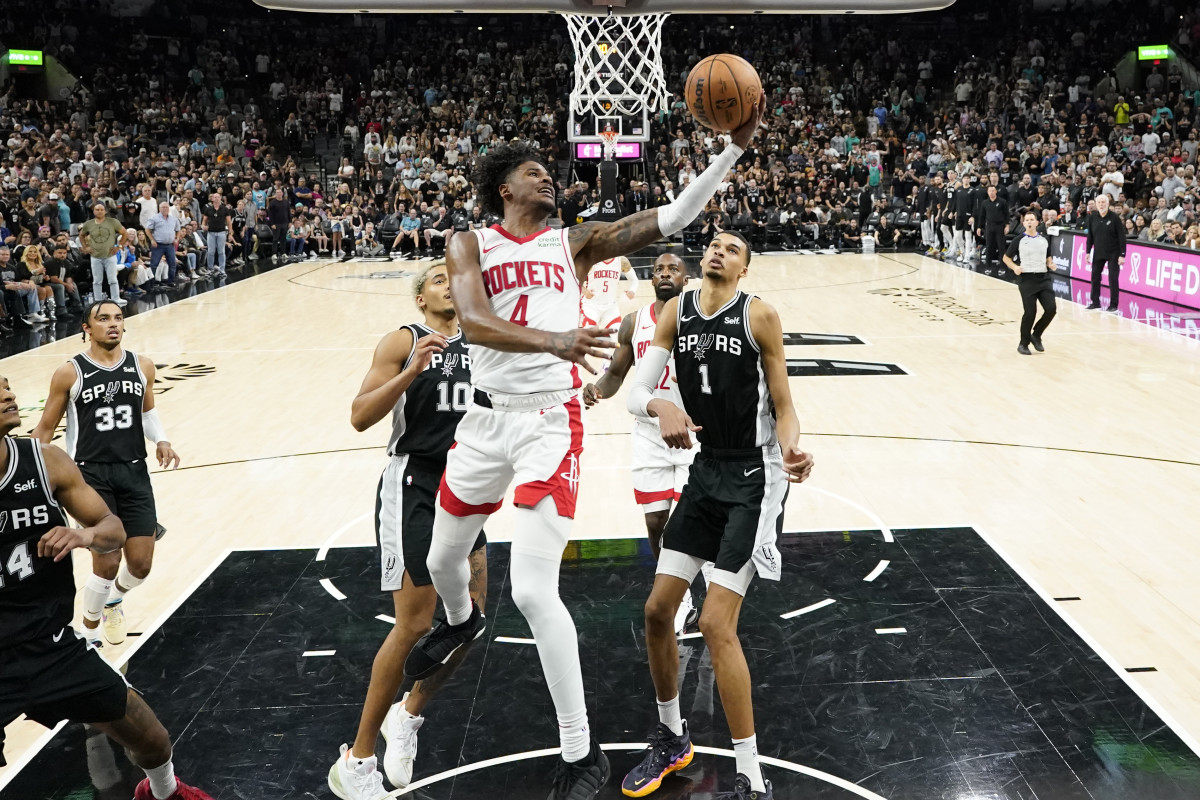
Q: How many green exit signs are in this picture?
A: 2